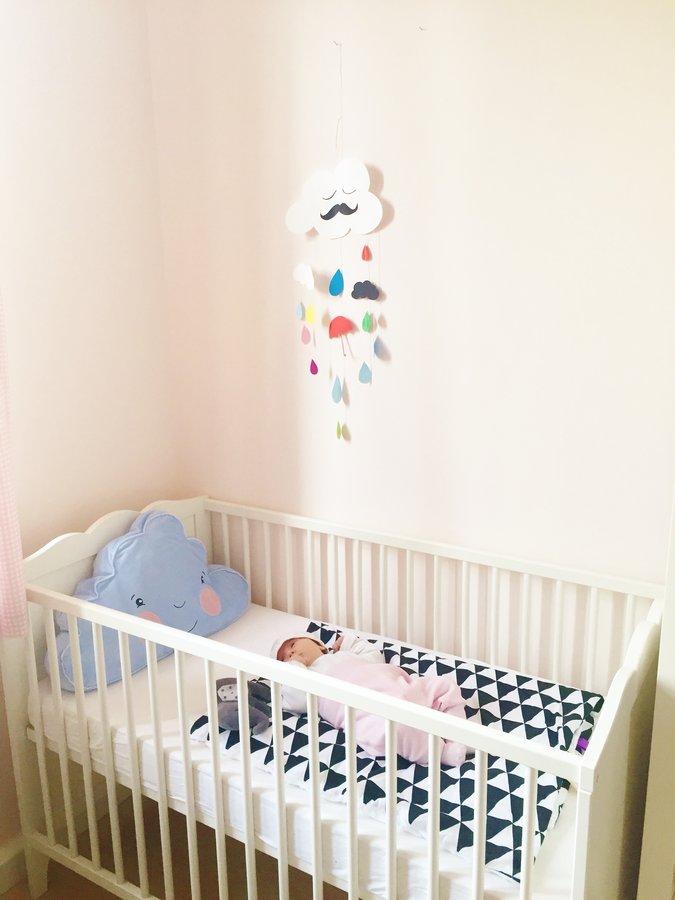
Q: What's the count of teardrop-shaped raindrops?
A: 11